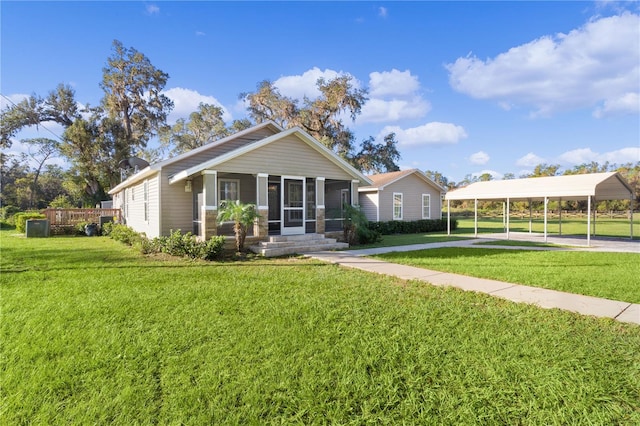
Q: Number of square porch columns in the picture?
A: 4